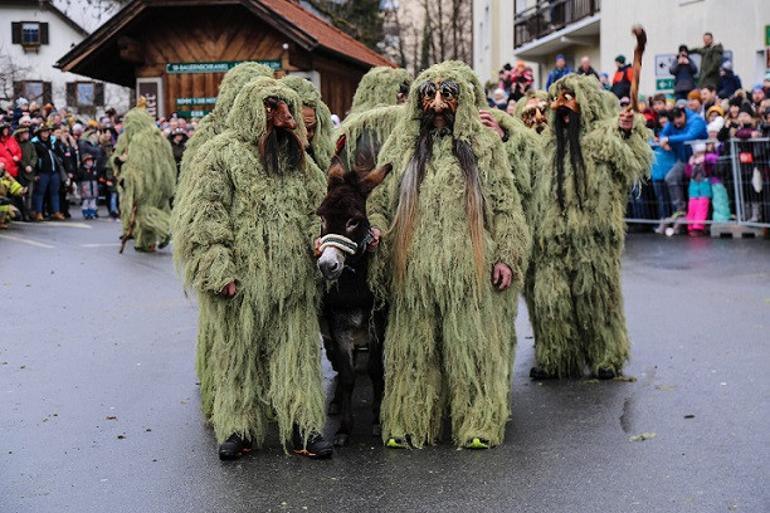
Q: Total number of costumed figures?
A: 8